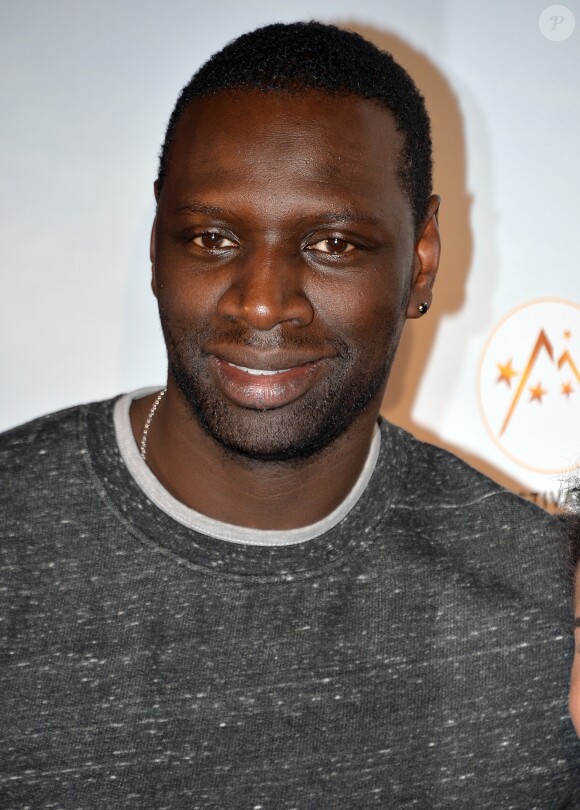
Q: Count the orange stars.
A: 4